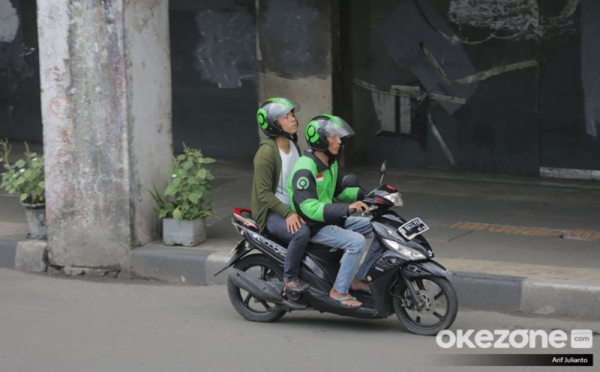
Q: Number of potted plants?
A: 2